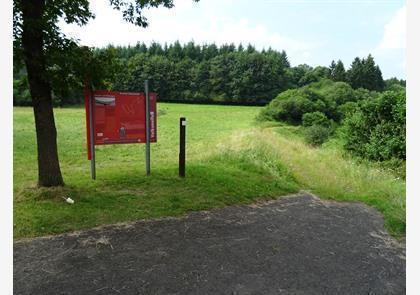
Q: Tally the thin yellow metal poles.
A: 0